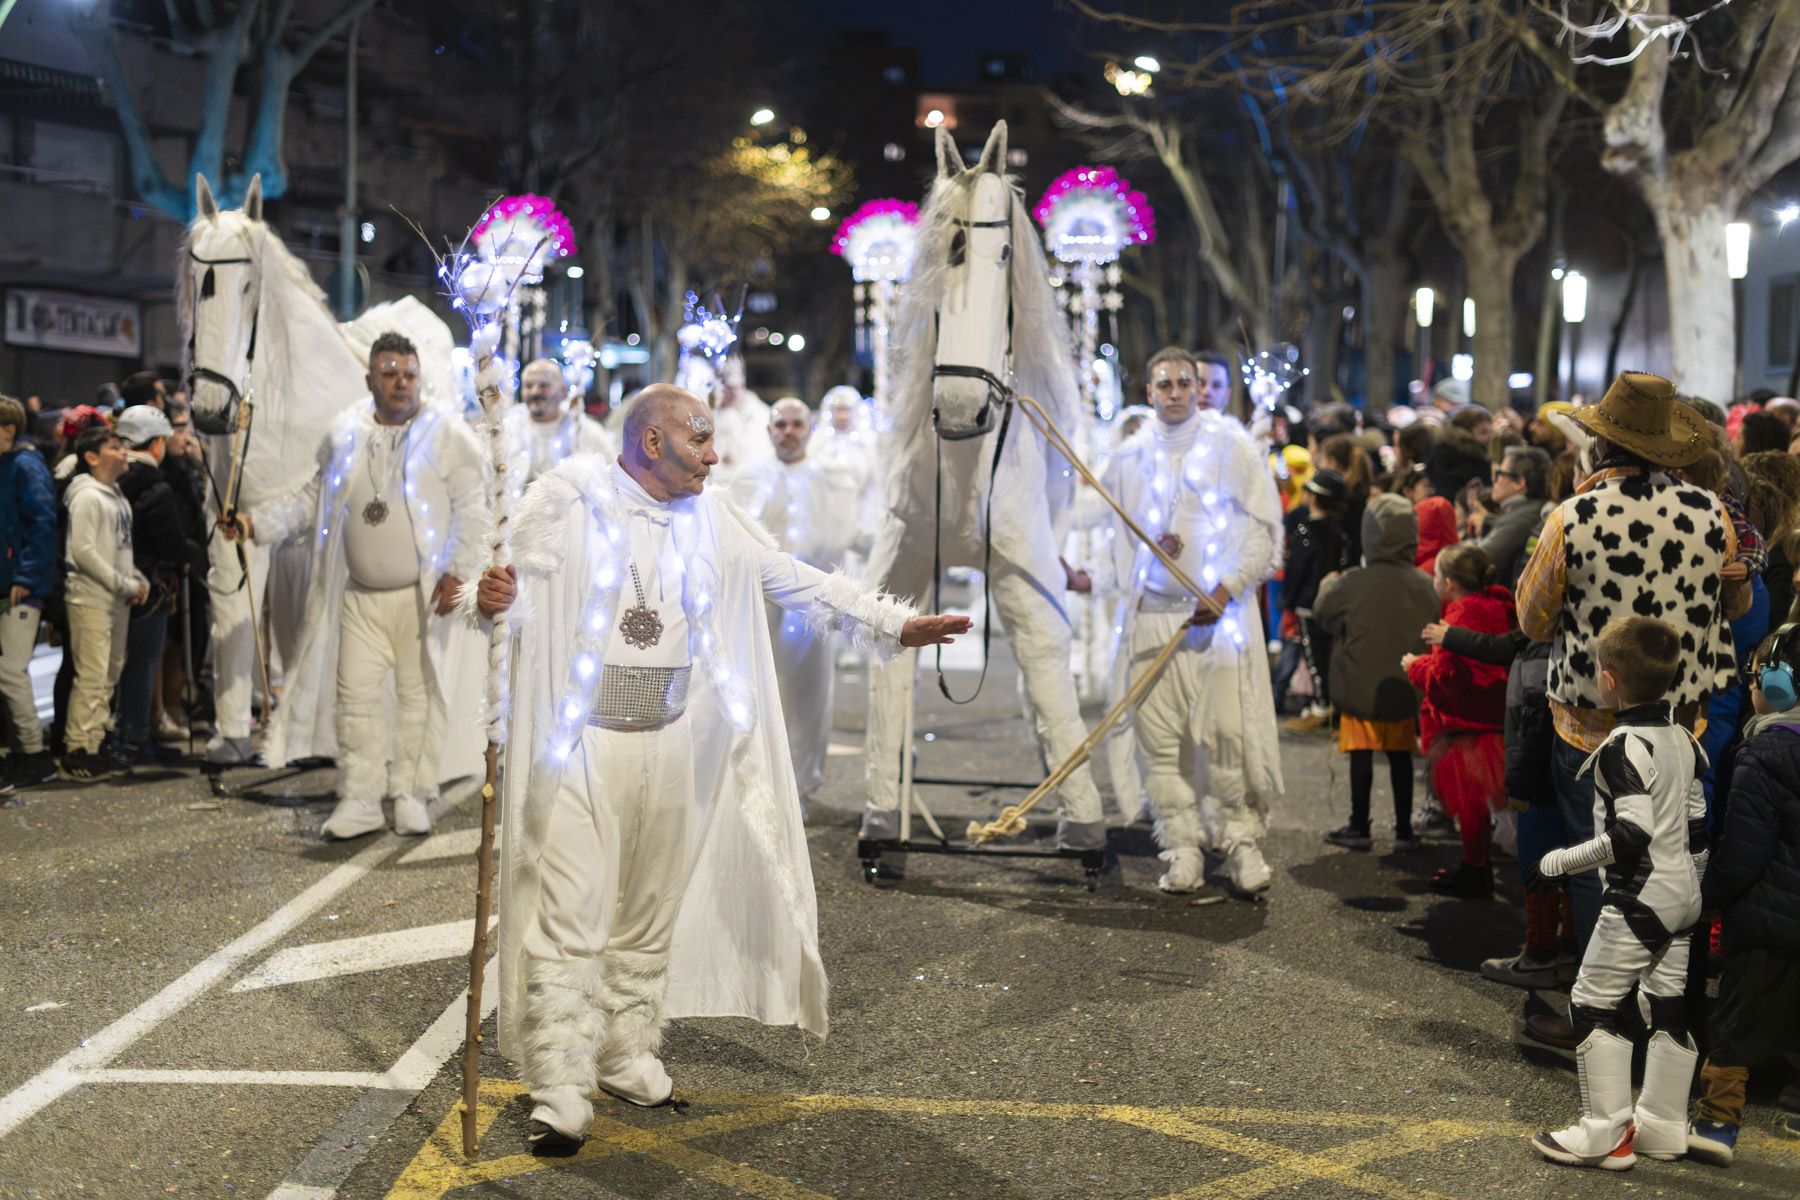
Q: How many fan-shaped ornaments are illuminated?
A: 3